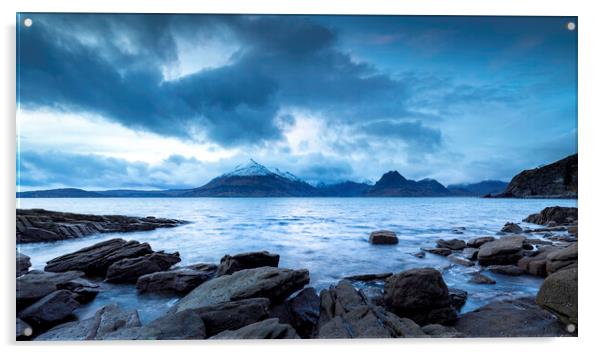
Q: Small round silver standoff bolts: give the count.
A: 4